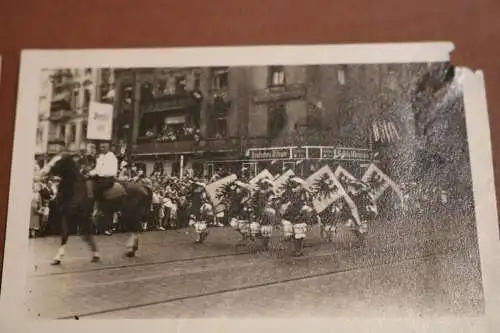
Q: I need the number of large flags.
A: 6